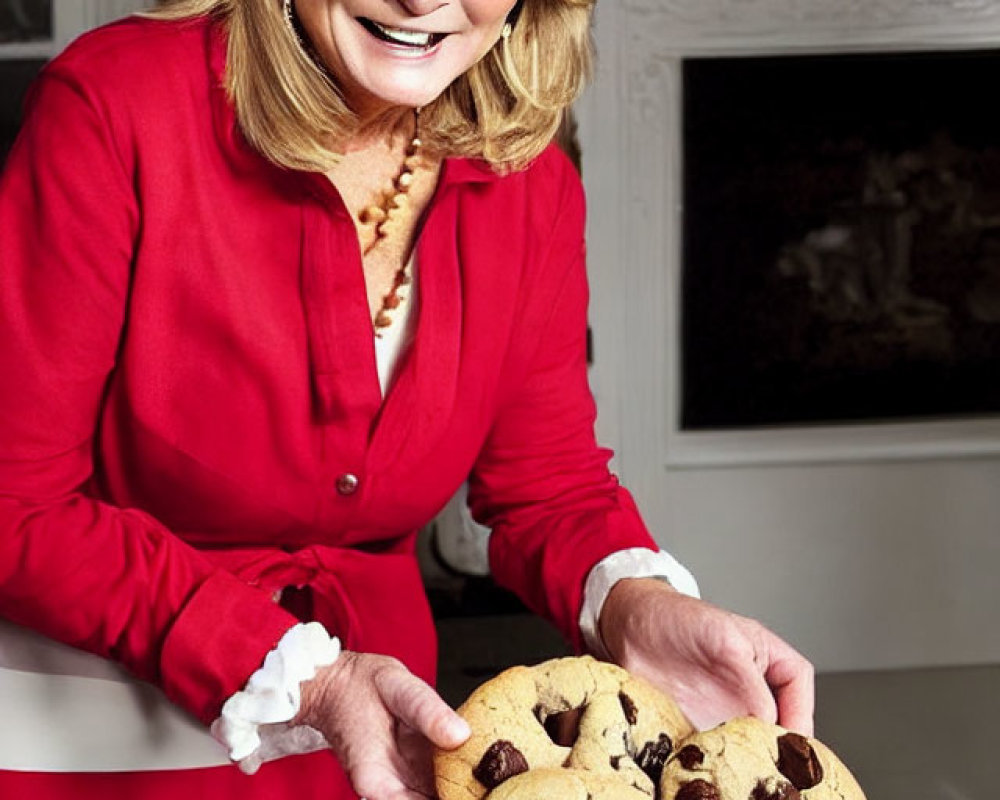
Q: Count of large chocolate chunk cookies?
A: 3